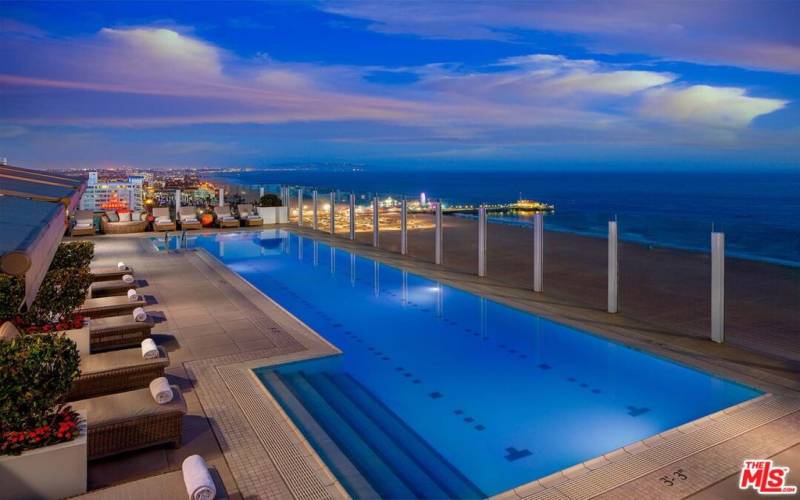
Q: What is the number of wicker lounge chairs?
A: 12